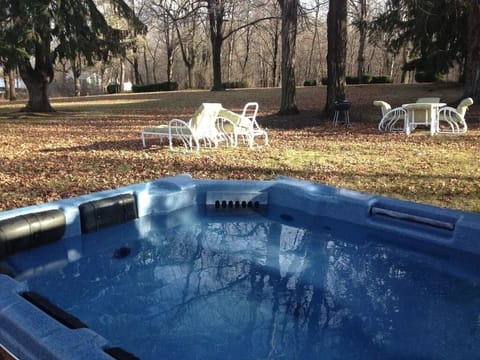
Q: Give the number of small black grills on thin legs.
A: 1